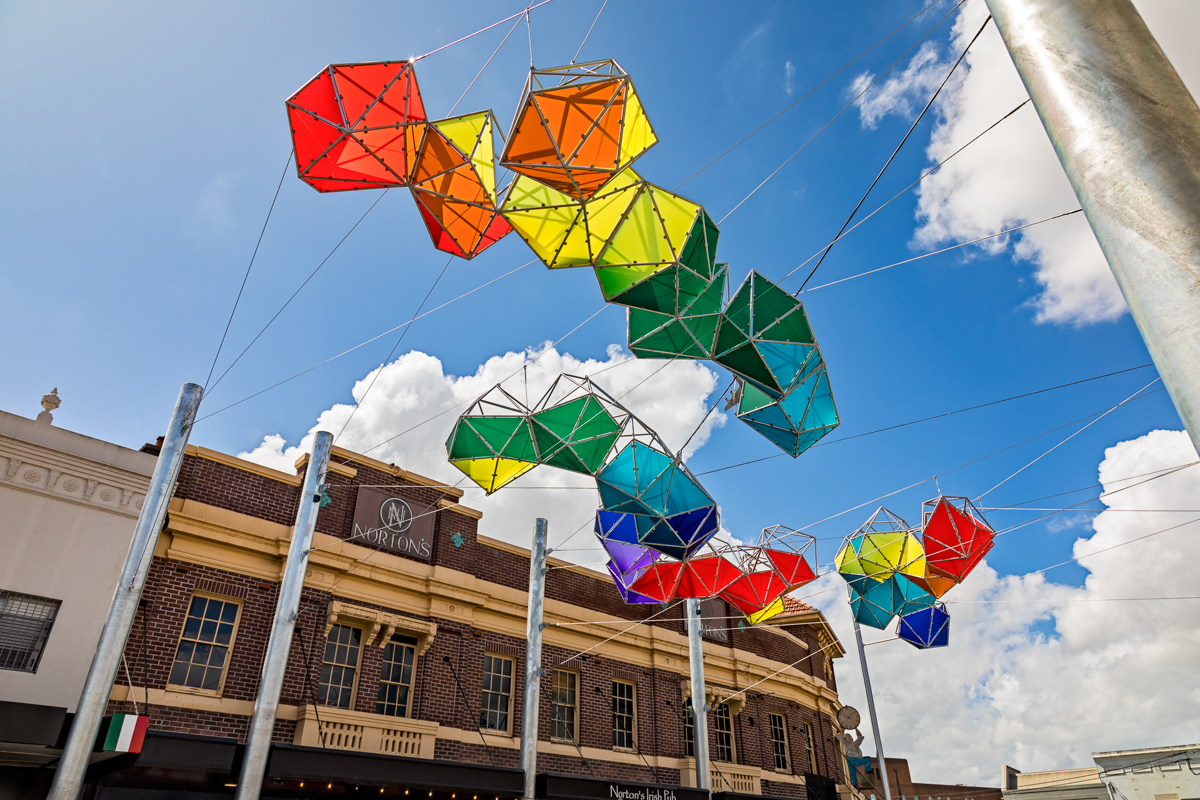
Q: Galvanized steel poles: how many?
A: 6